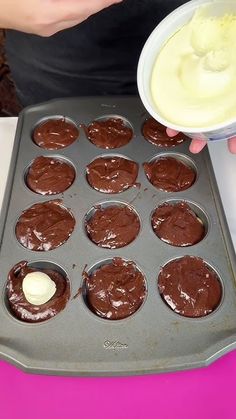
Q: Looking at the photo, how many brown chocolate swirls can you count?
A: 12